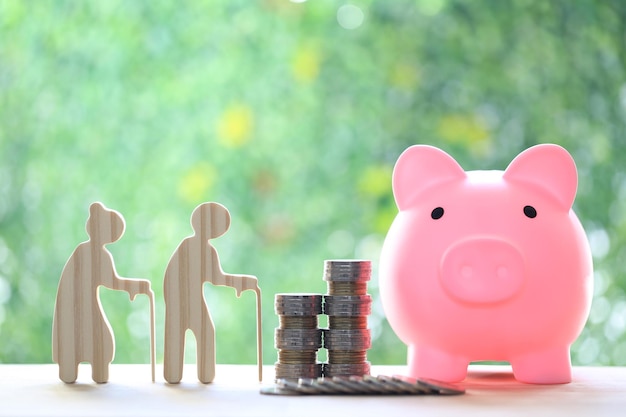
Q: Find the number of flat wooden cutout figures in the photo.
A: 2